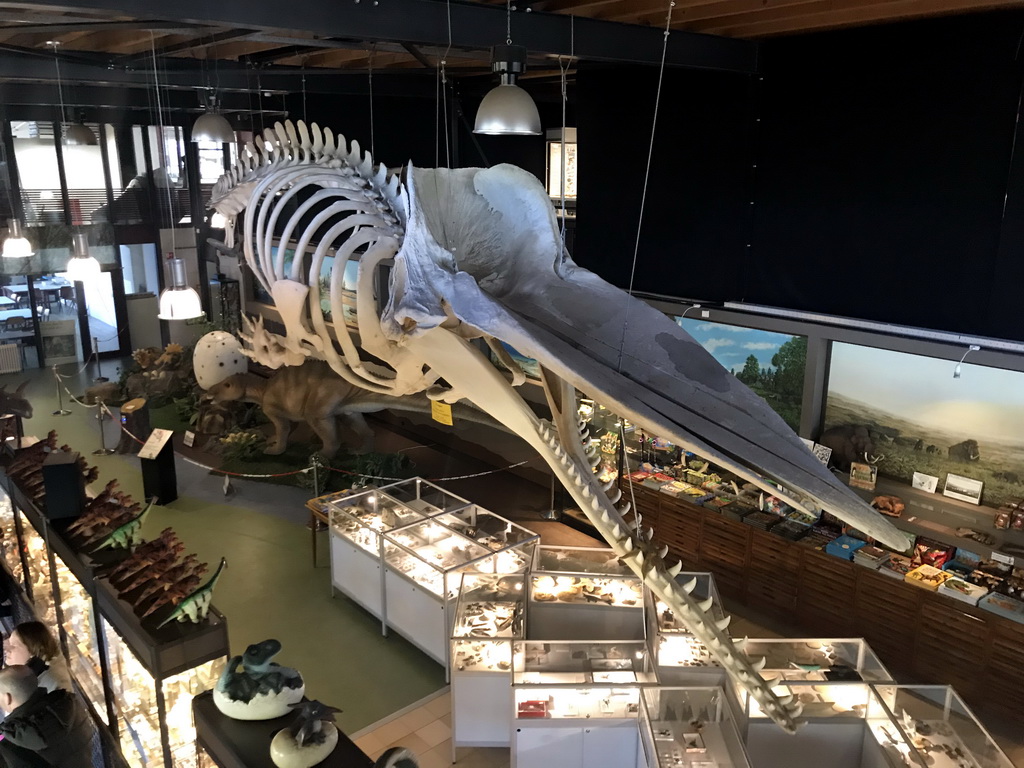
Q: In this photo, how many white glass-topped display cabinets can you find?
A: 11